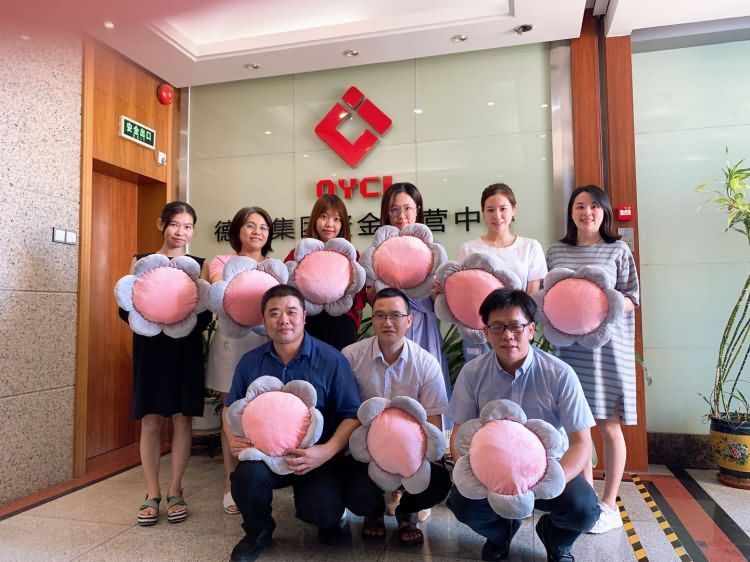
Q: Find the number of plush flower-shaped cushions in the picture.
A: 9